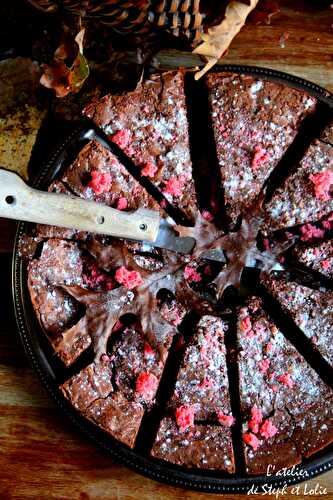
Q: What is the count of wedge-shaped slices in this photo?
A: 10